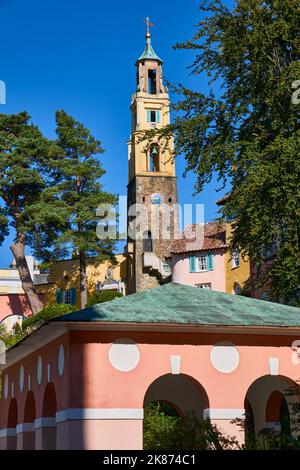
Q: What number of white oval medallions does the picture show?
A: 6